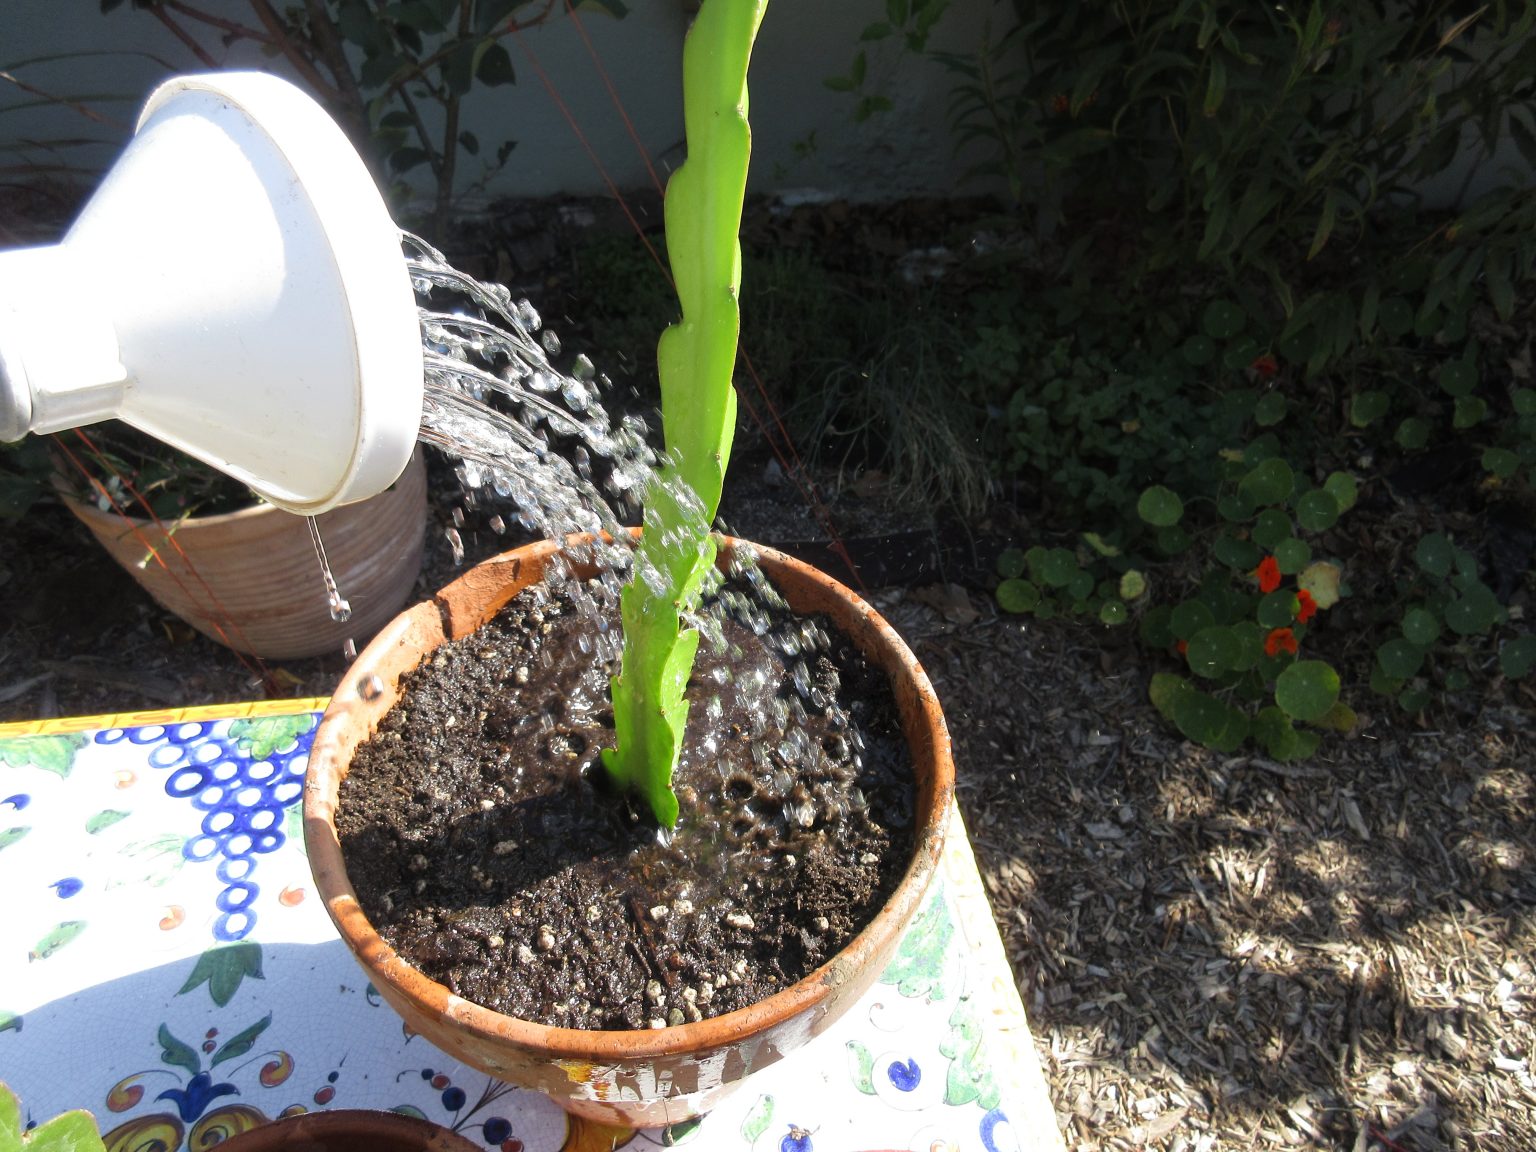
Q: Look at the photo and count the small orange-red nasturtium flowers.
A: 5